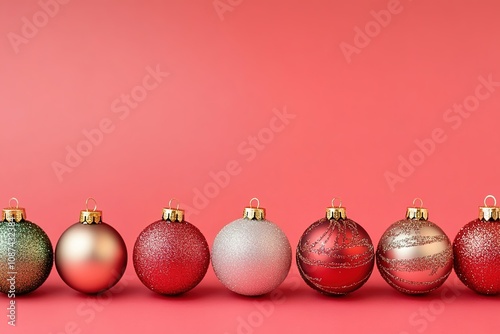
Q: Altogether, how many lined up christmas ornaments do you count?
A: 7